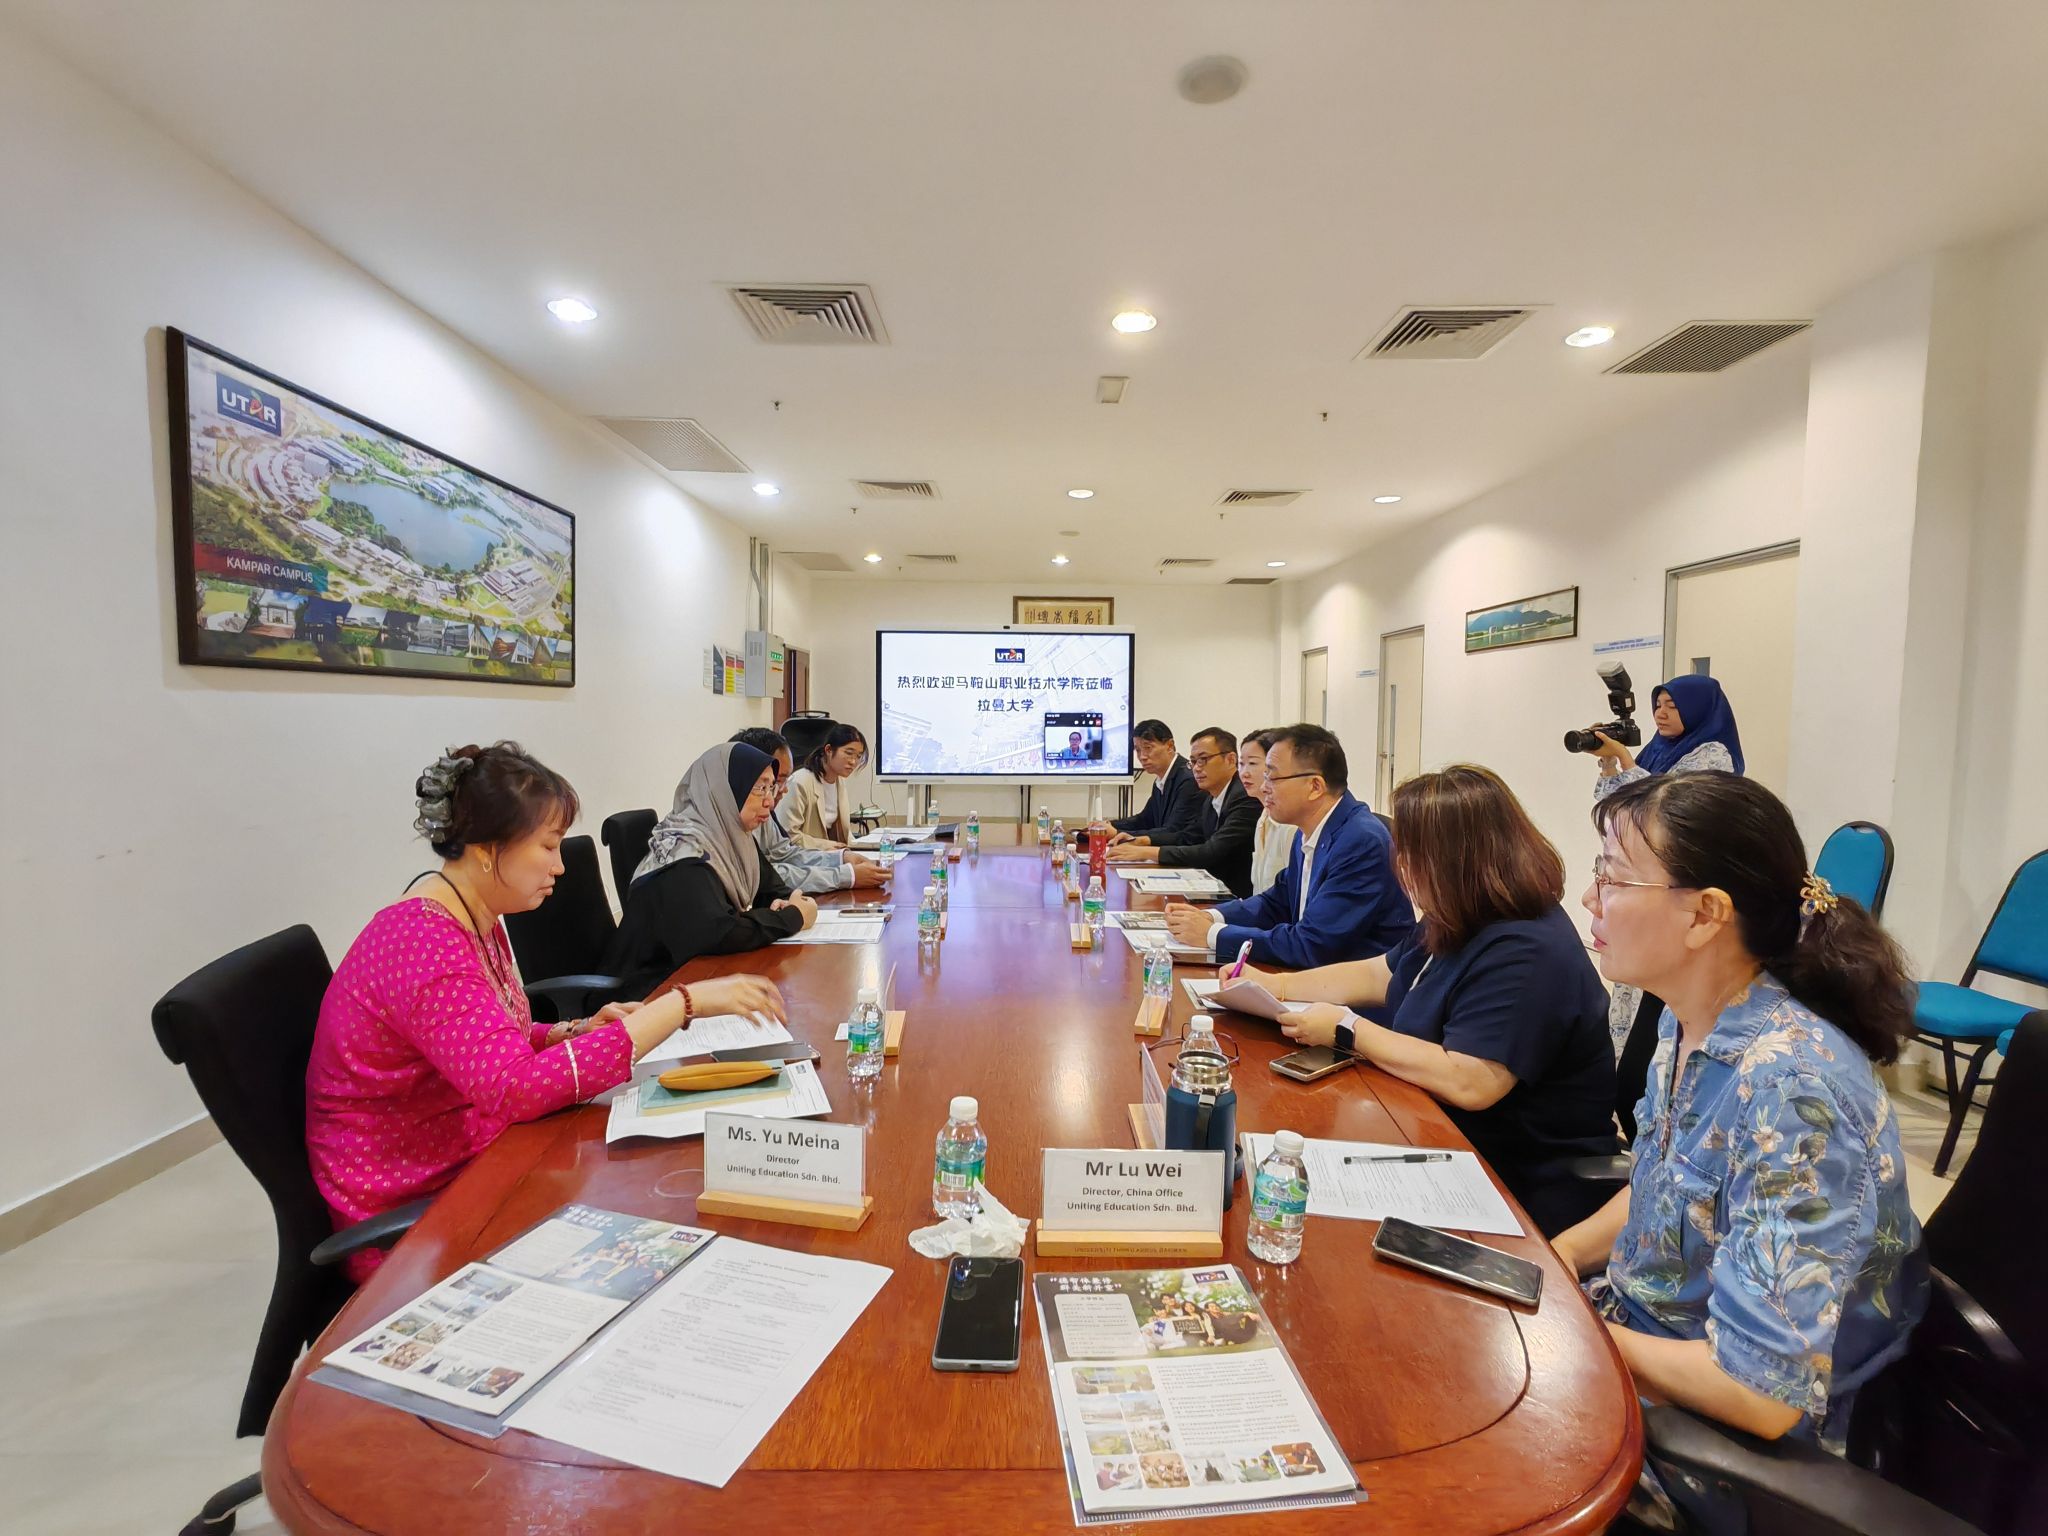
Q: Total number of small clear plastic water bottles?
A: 14